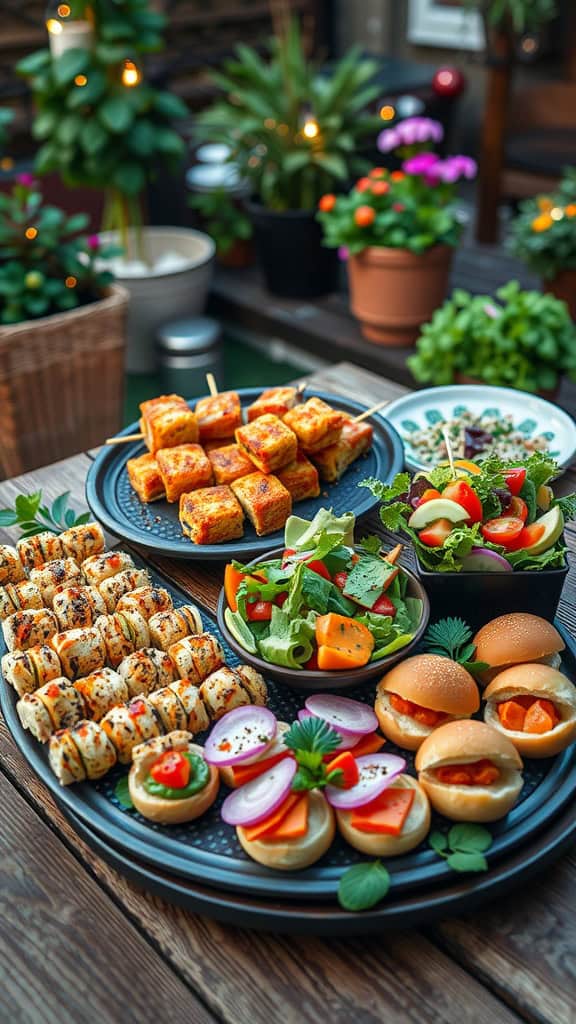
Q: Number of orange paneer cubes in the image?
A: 12